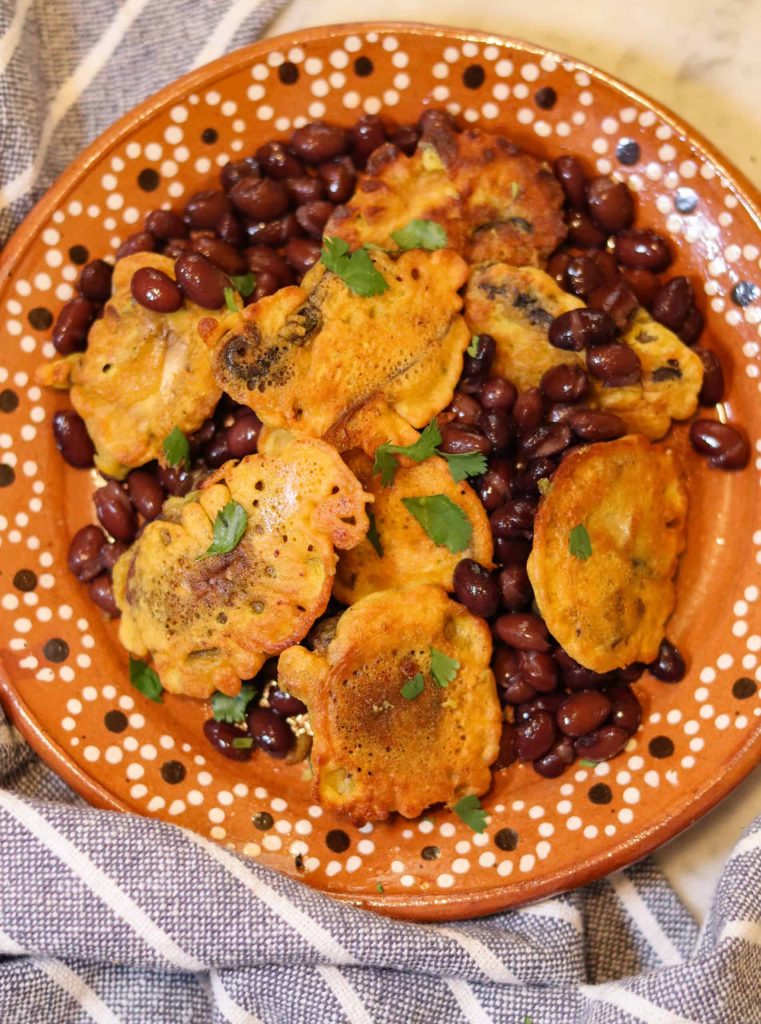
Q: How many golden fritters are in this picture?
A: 8